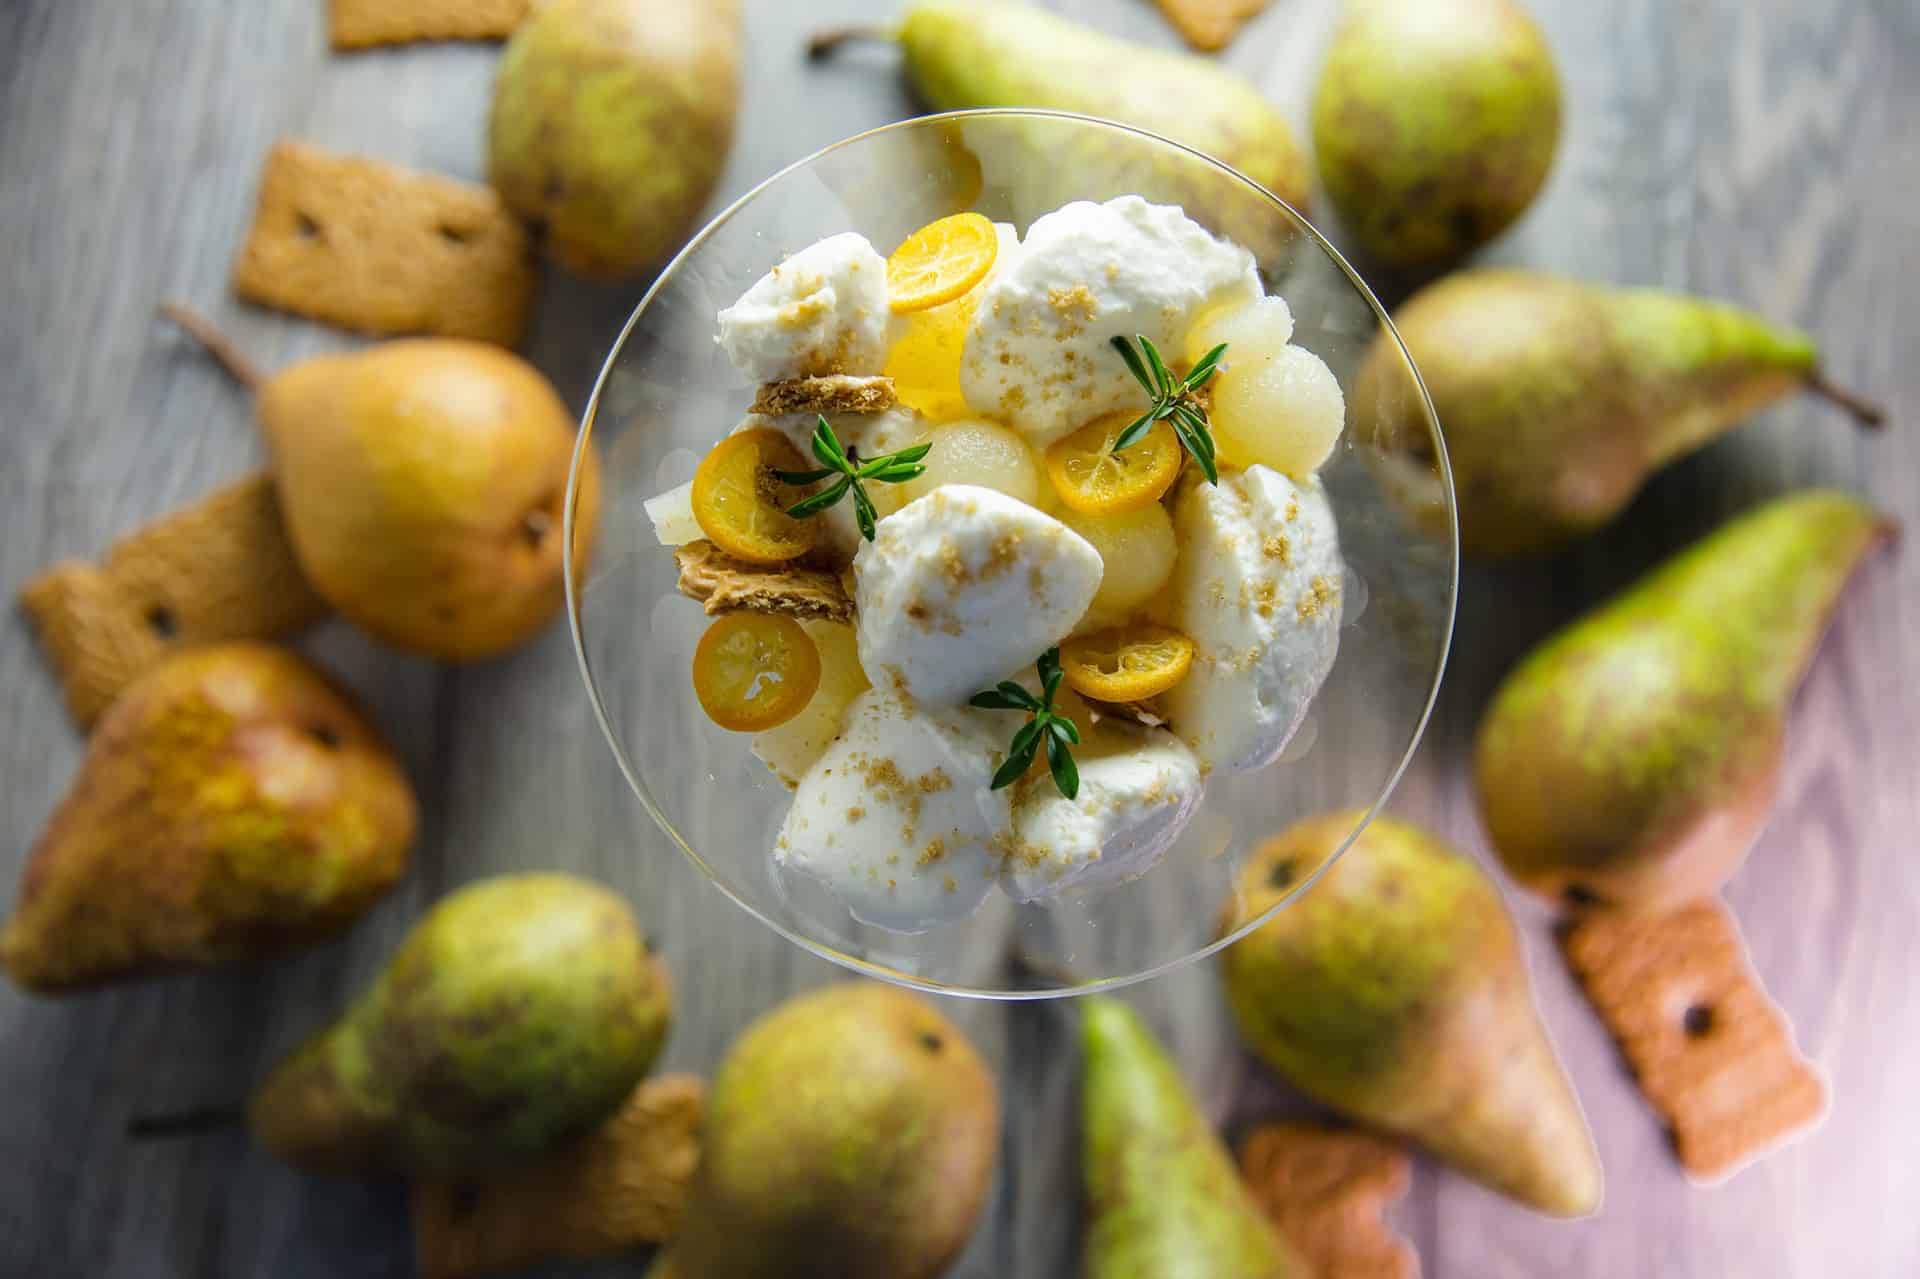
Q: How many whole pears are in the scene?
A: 11